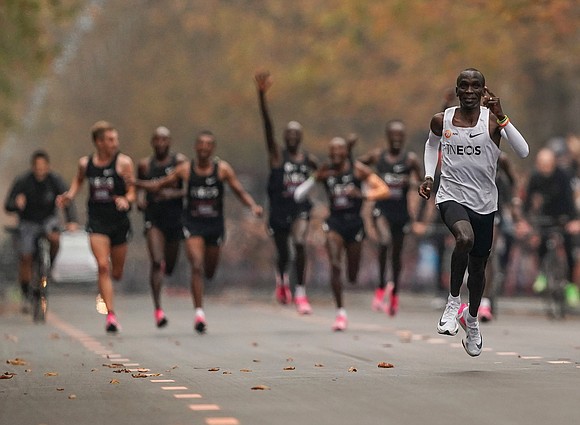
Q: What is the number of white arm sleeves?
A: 3